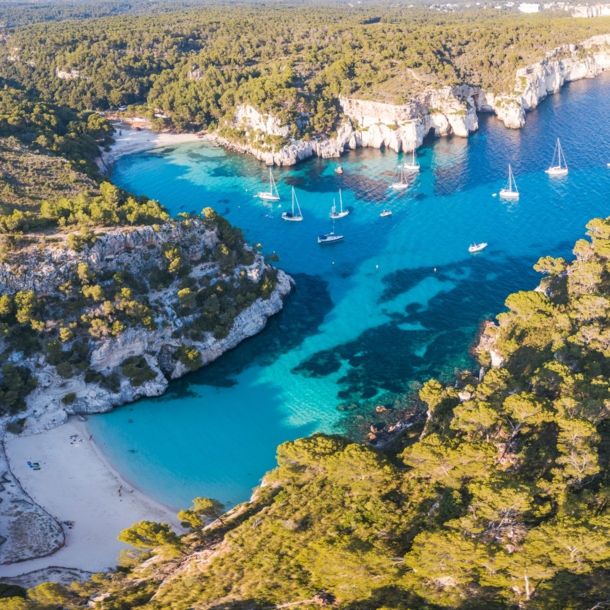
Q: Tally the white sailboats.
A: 8